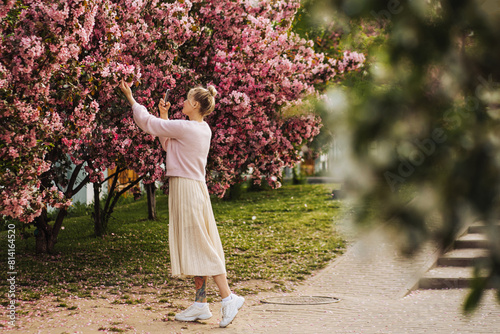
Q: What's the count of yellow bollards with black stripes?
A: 0